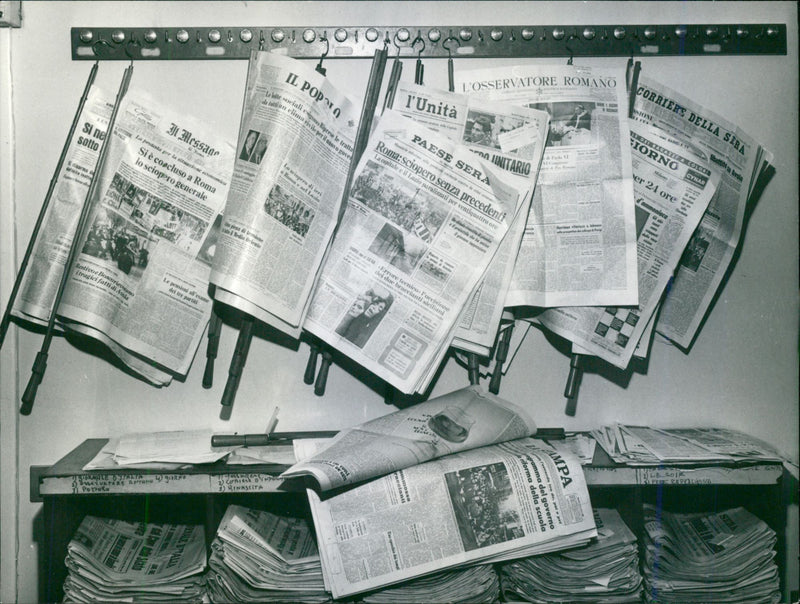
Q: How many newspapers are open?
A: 1